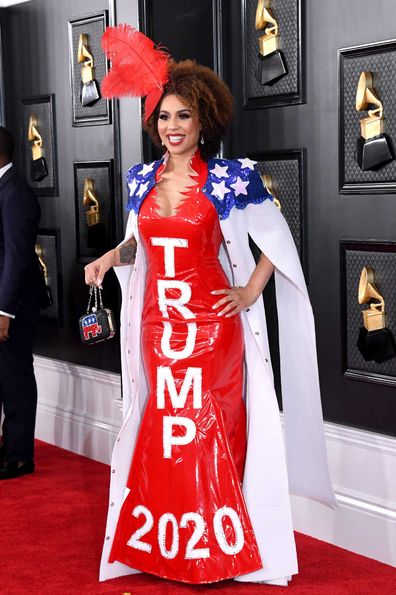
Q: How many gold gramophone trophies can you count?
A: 8